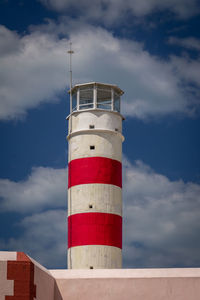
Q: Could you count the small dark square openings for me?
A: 5